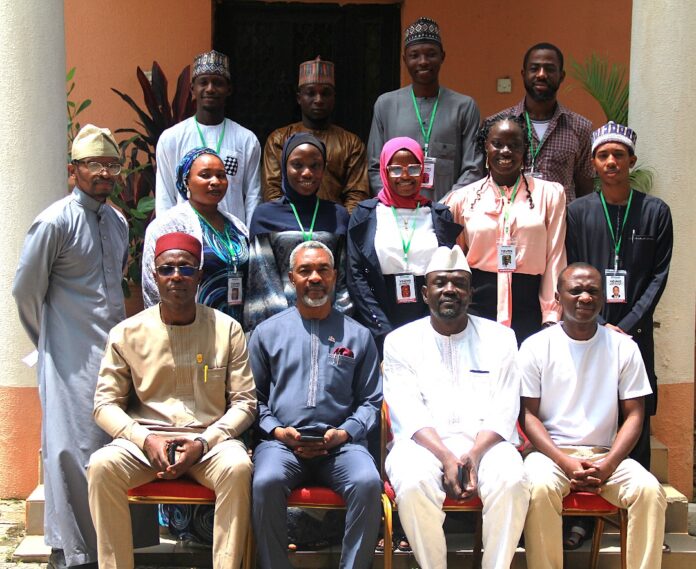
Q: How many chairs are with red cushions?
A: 4